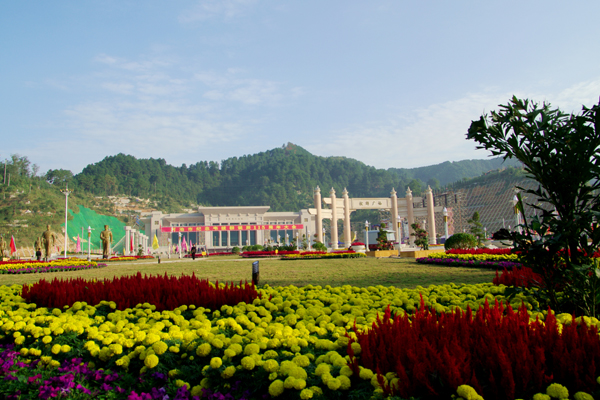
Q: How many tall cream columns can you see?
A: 6